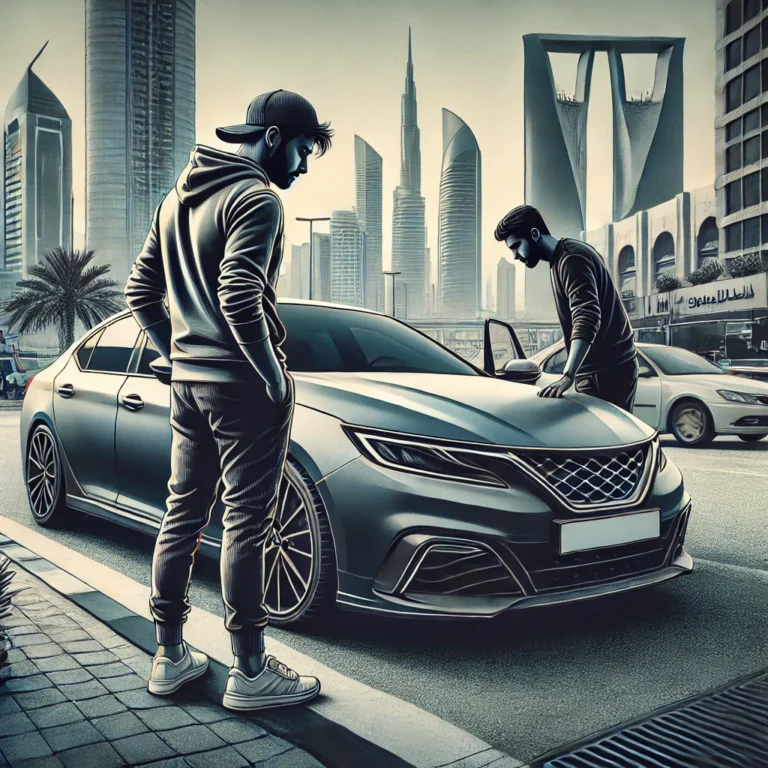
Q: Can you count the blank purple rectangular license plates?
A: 0